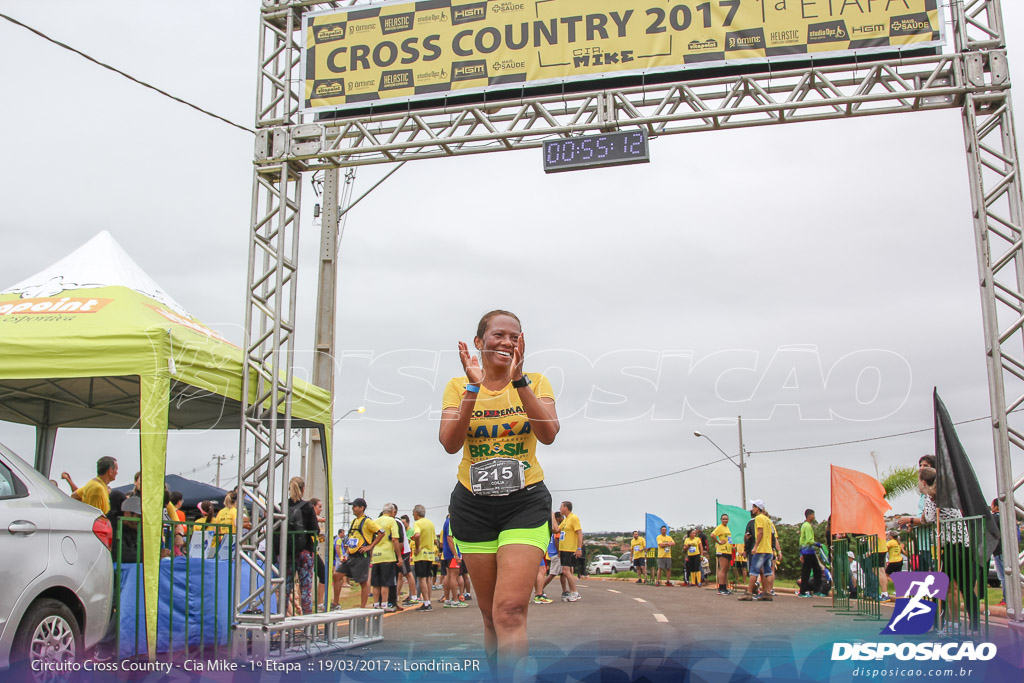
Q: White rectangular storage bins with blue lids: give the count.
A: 0